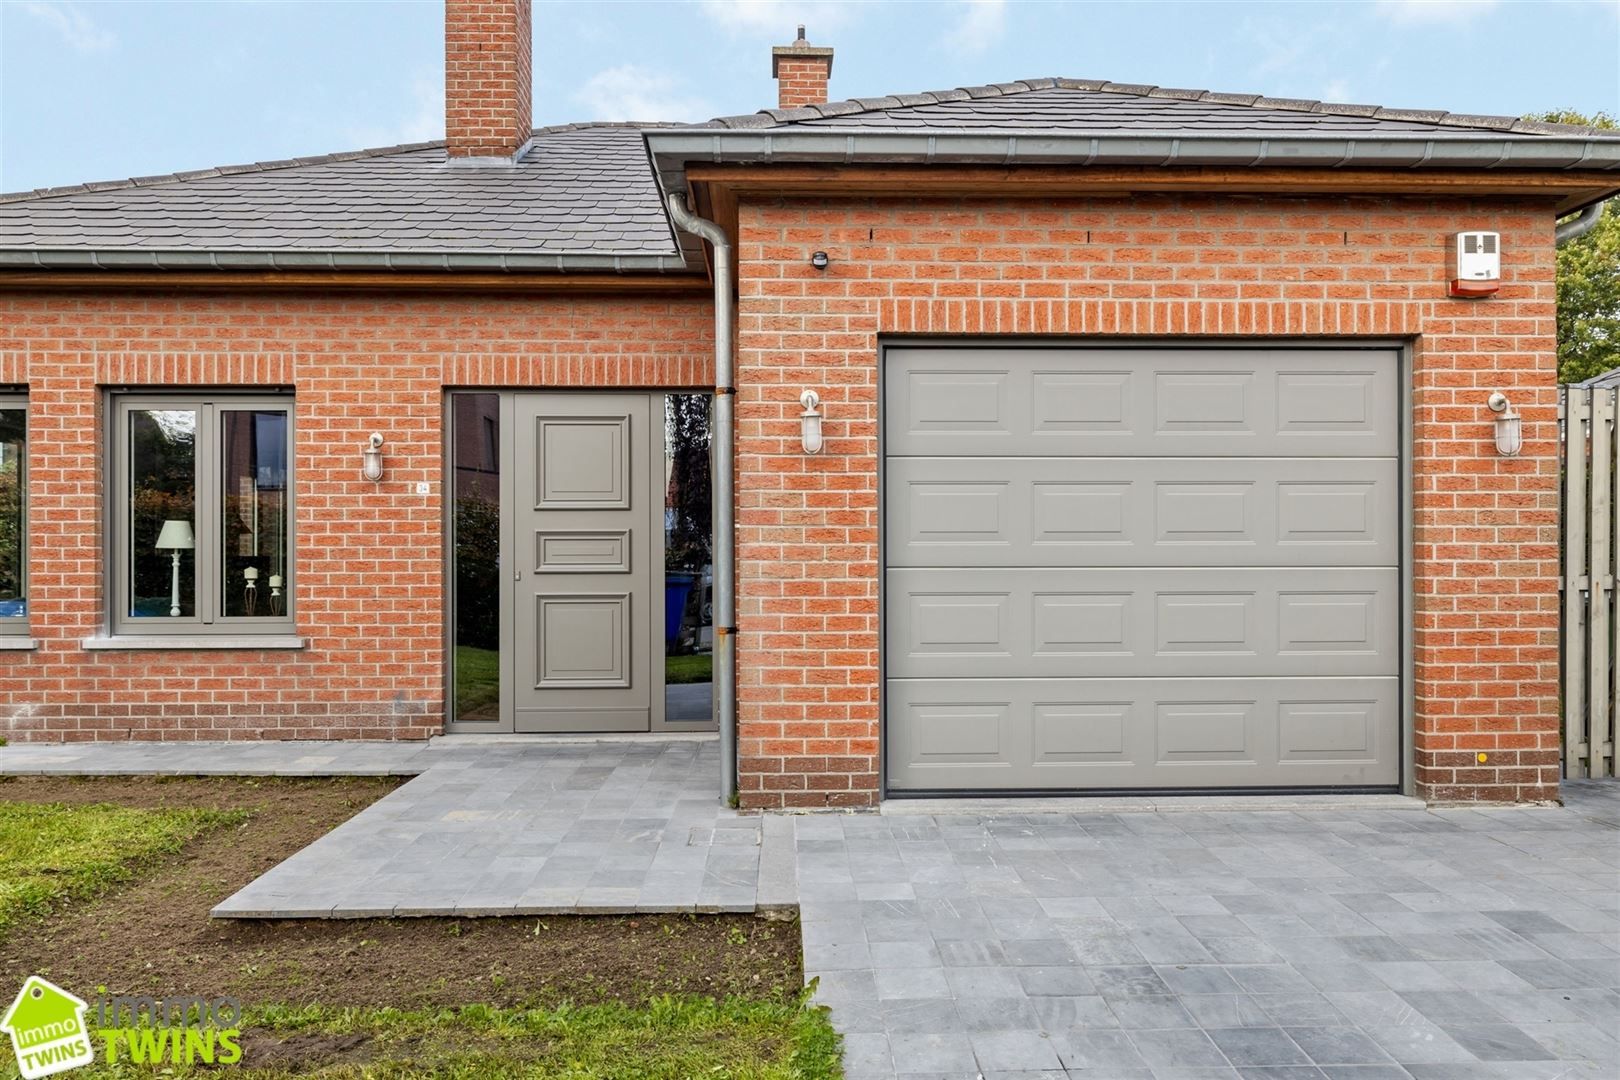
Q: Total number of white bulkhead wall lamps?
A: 3